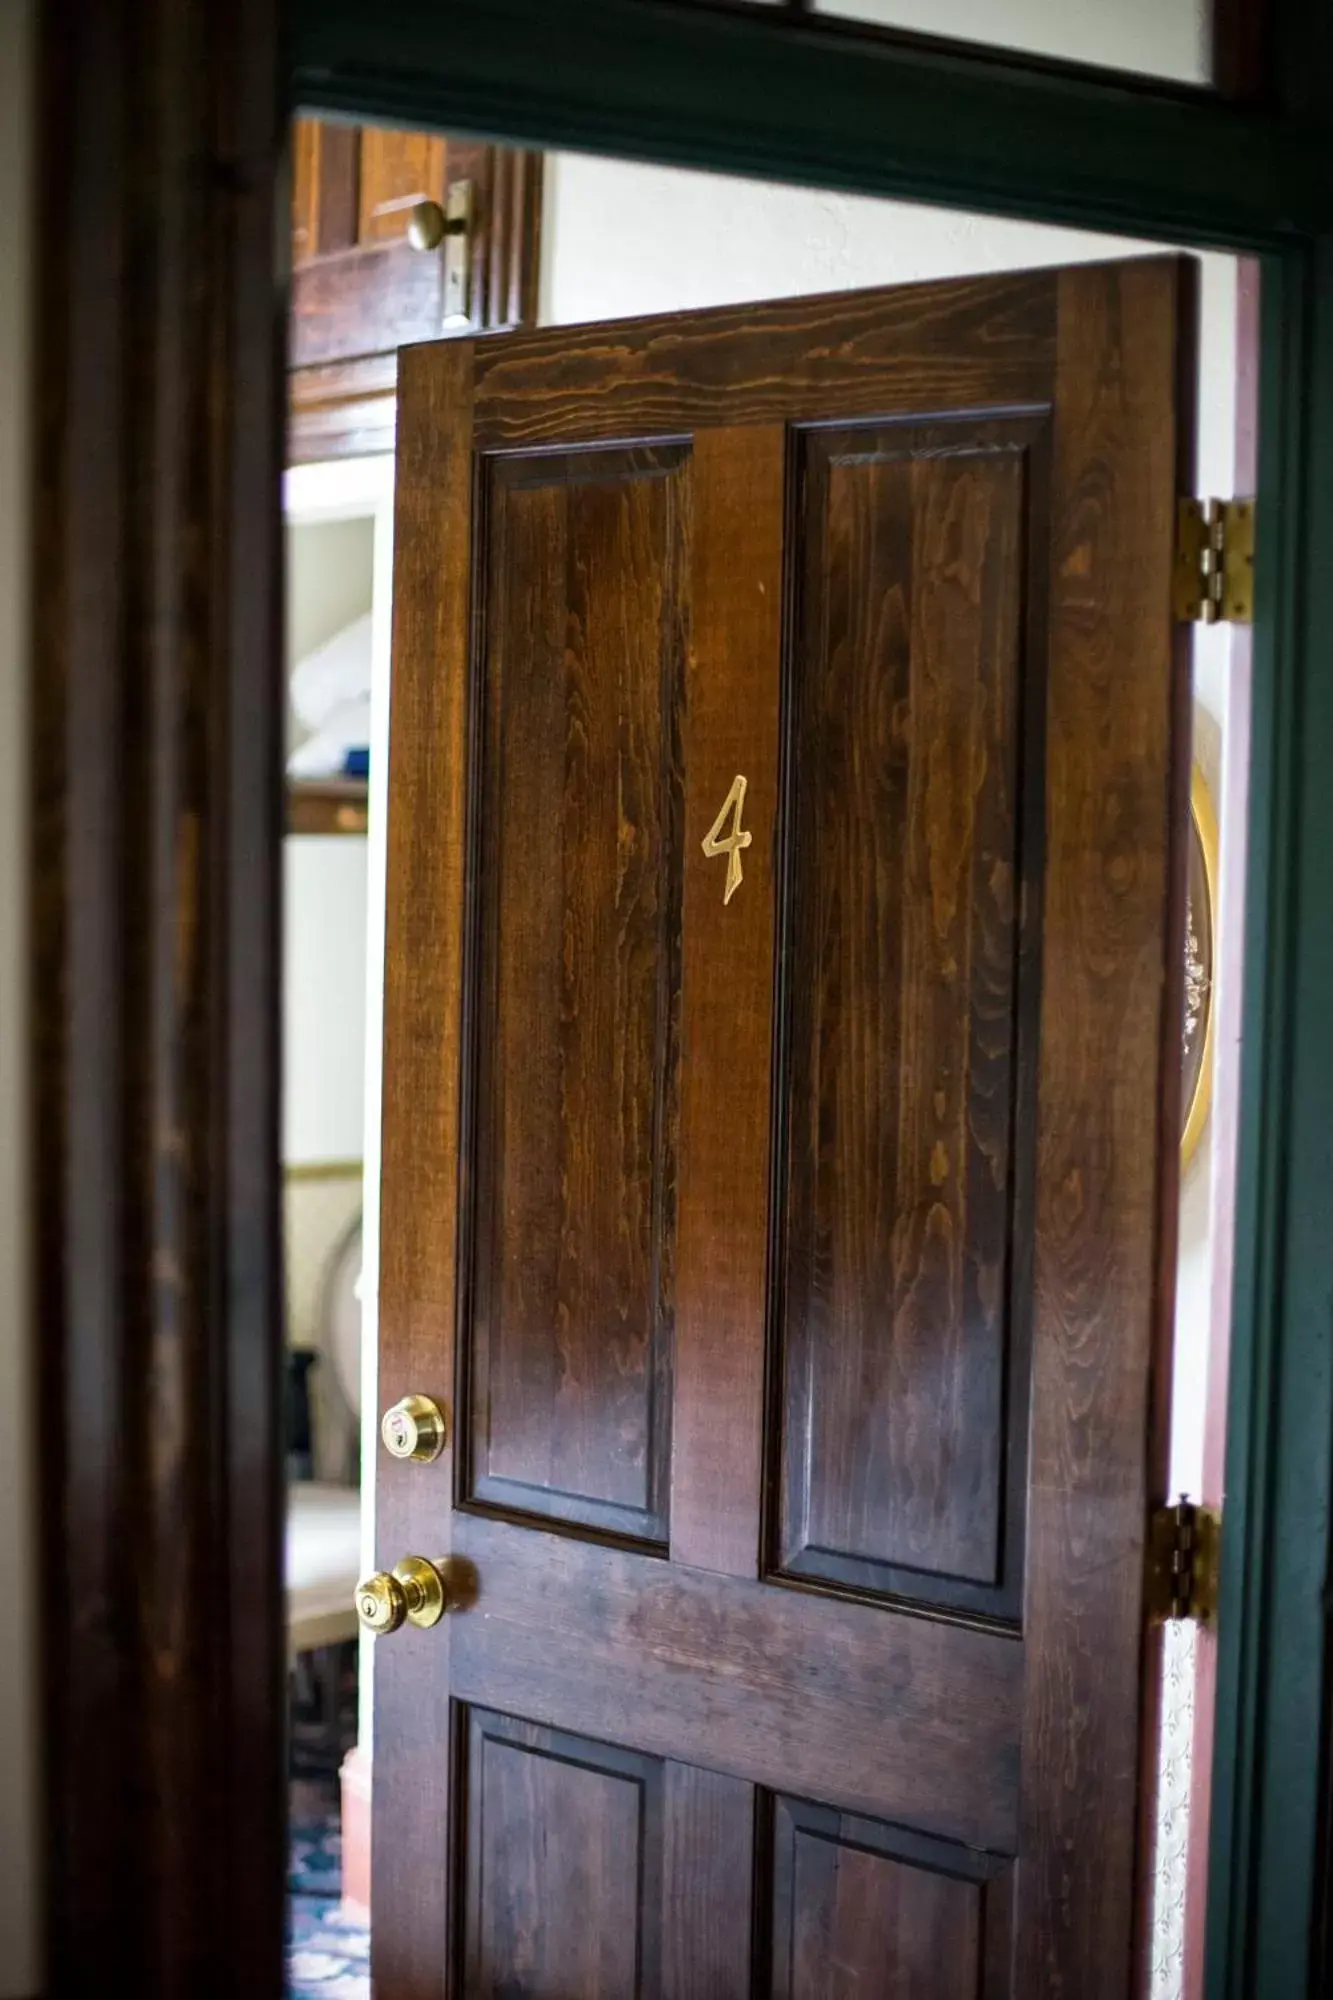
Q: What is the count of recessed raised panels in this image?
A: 4